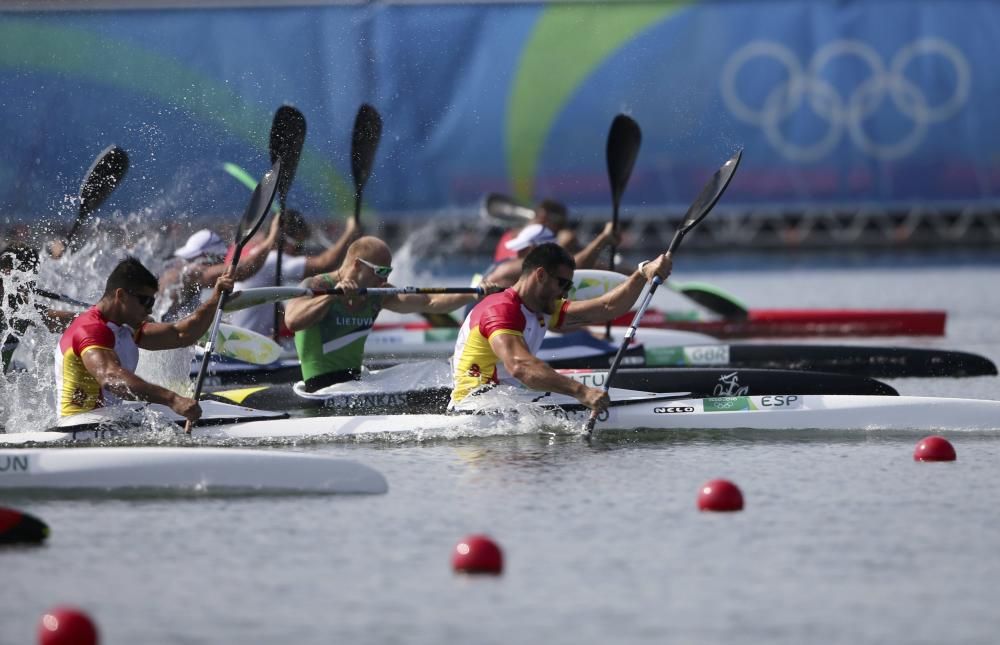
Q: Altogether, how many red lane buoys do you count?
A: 4